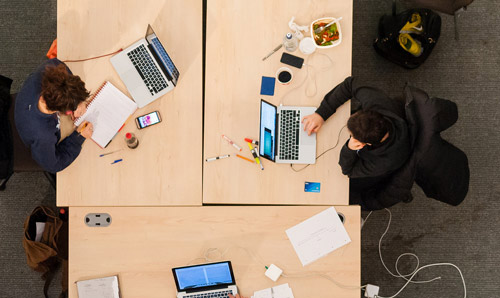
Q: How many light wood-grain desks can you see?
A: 3